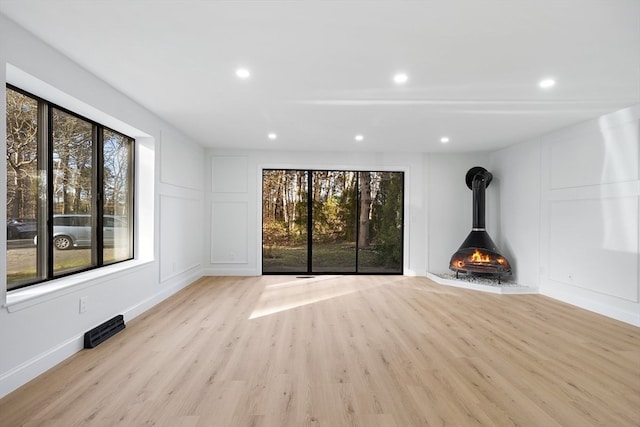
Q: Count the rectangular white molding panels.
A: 6